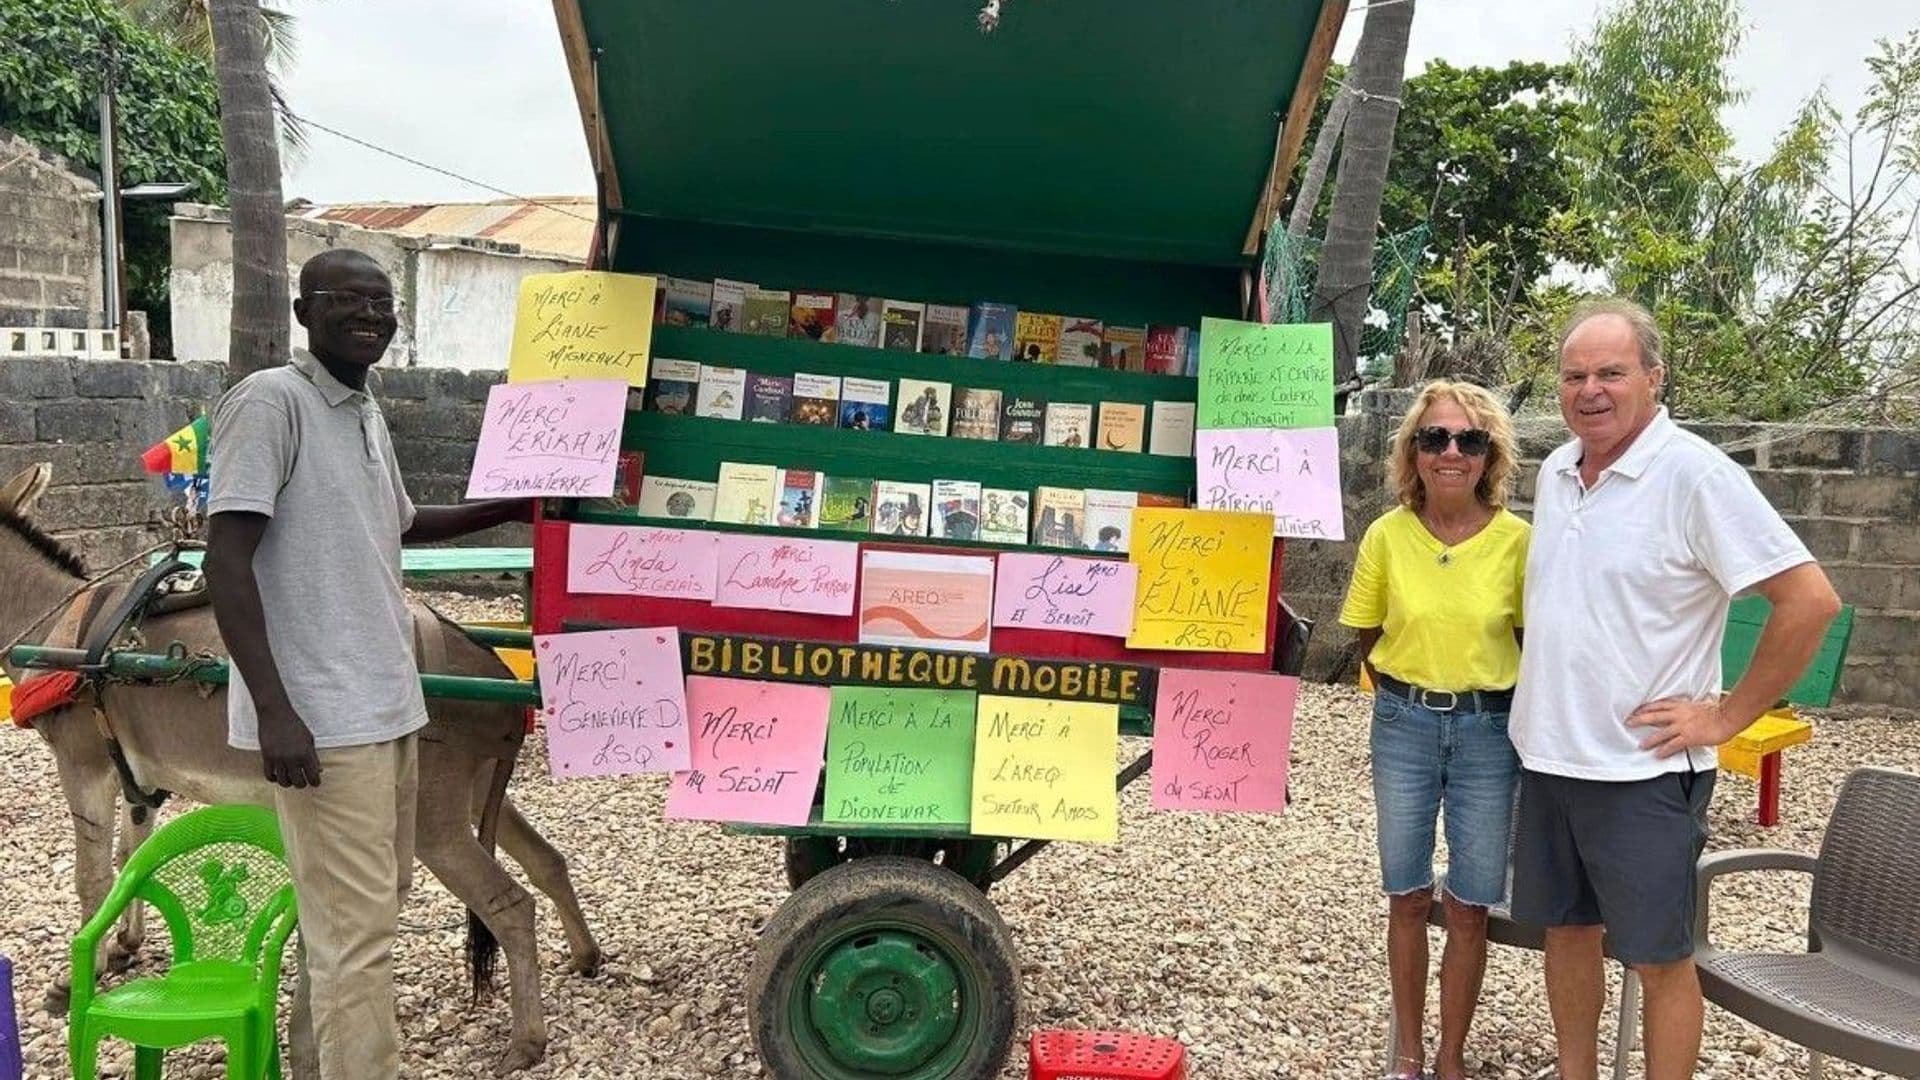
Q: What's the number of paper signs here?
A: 14